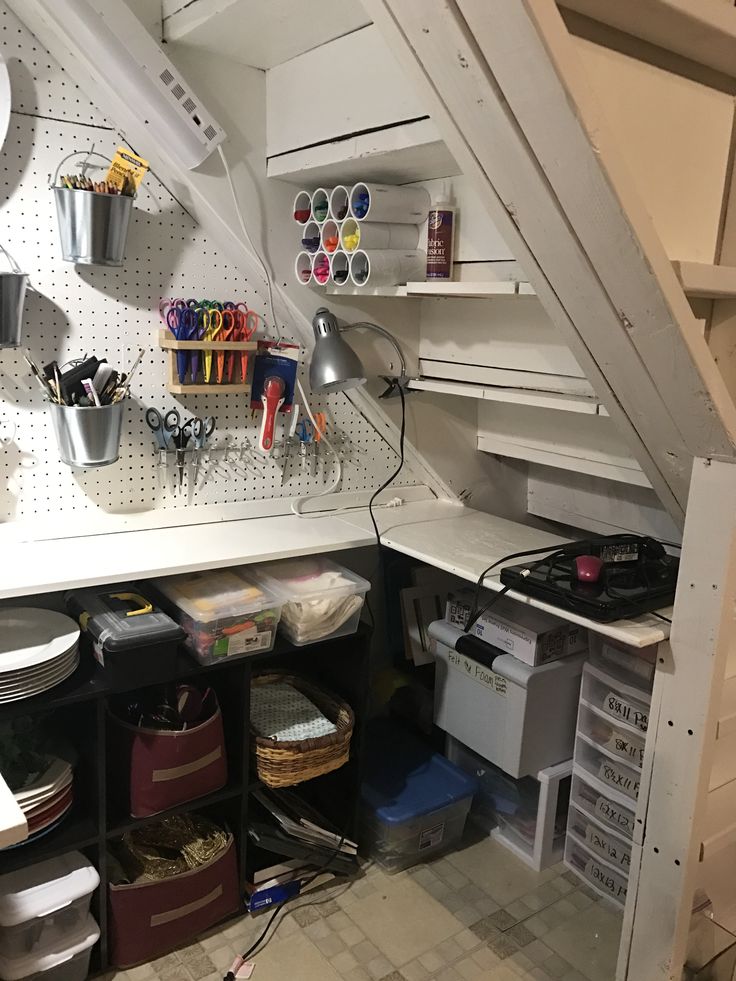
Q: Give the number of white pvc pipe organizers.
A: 11